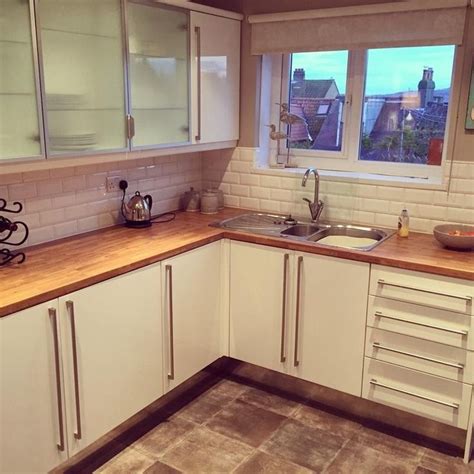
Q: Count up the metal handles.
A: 11